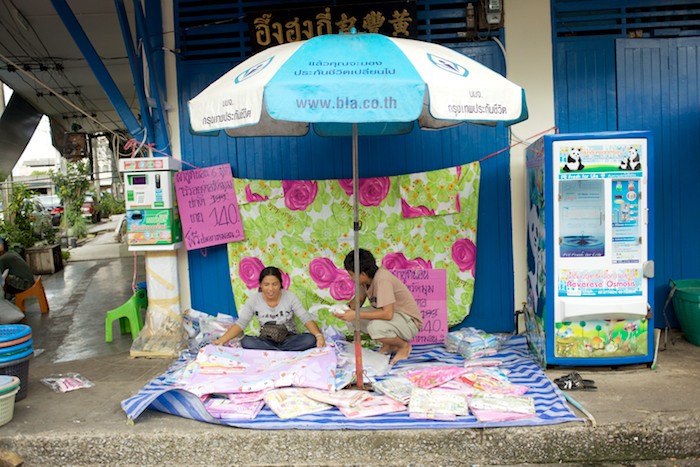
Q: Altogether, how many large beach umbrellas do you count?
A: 1